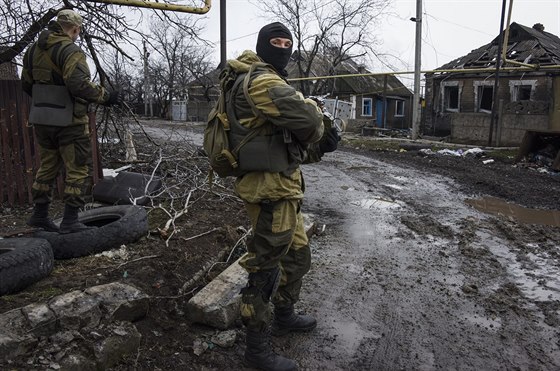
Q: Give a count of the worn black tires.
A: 2